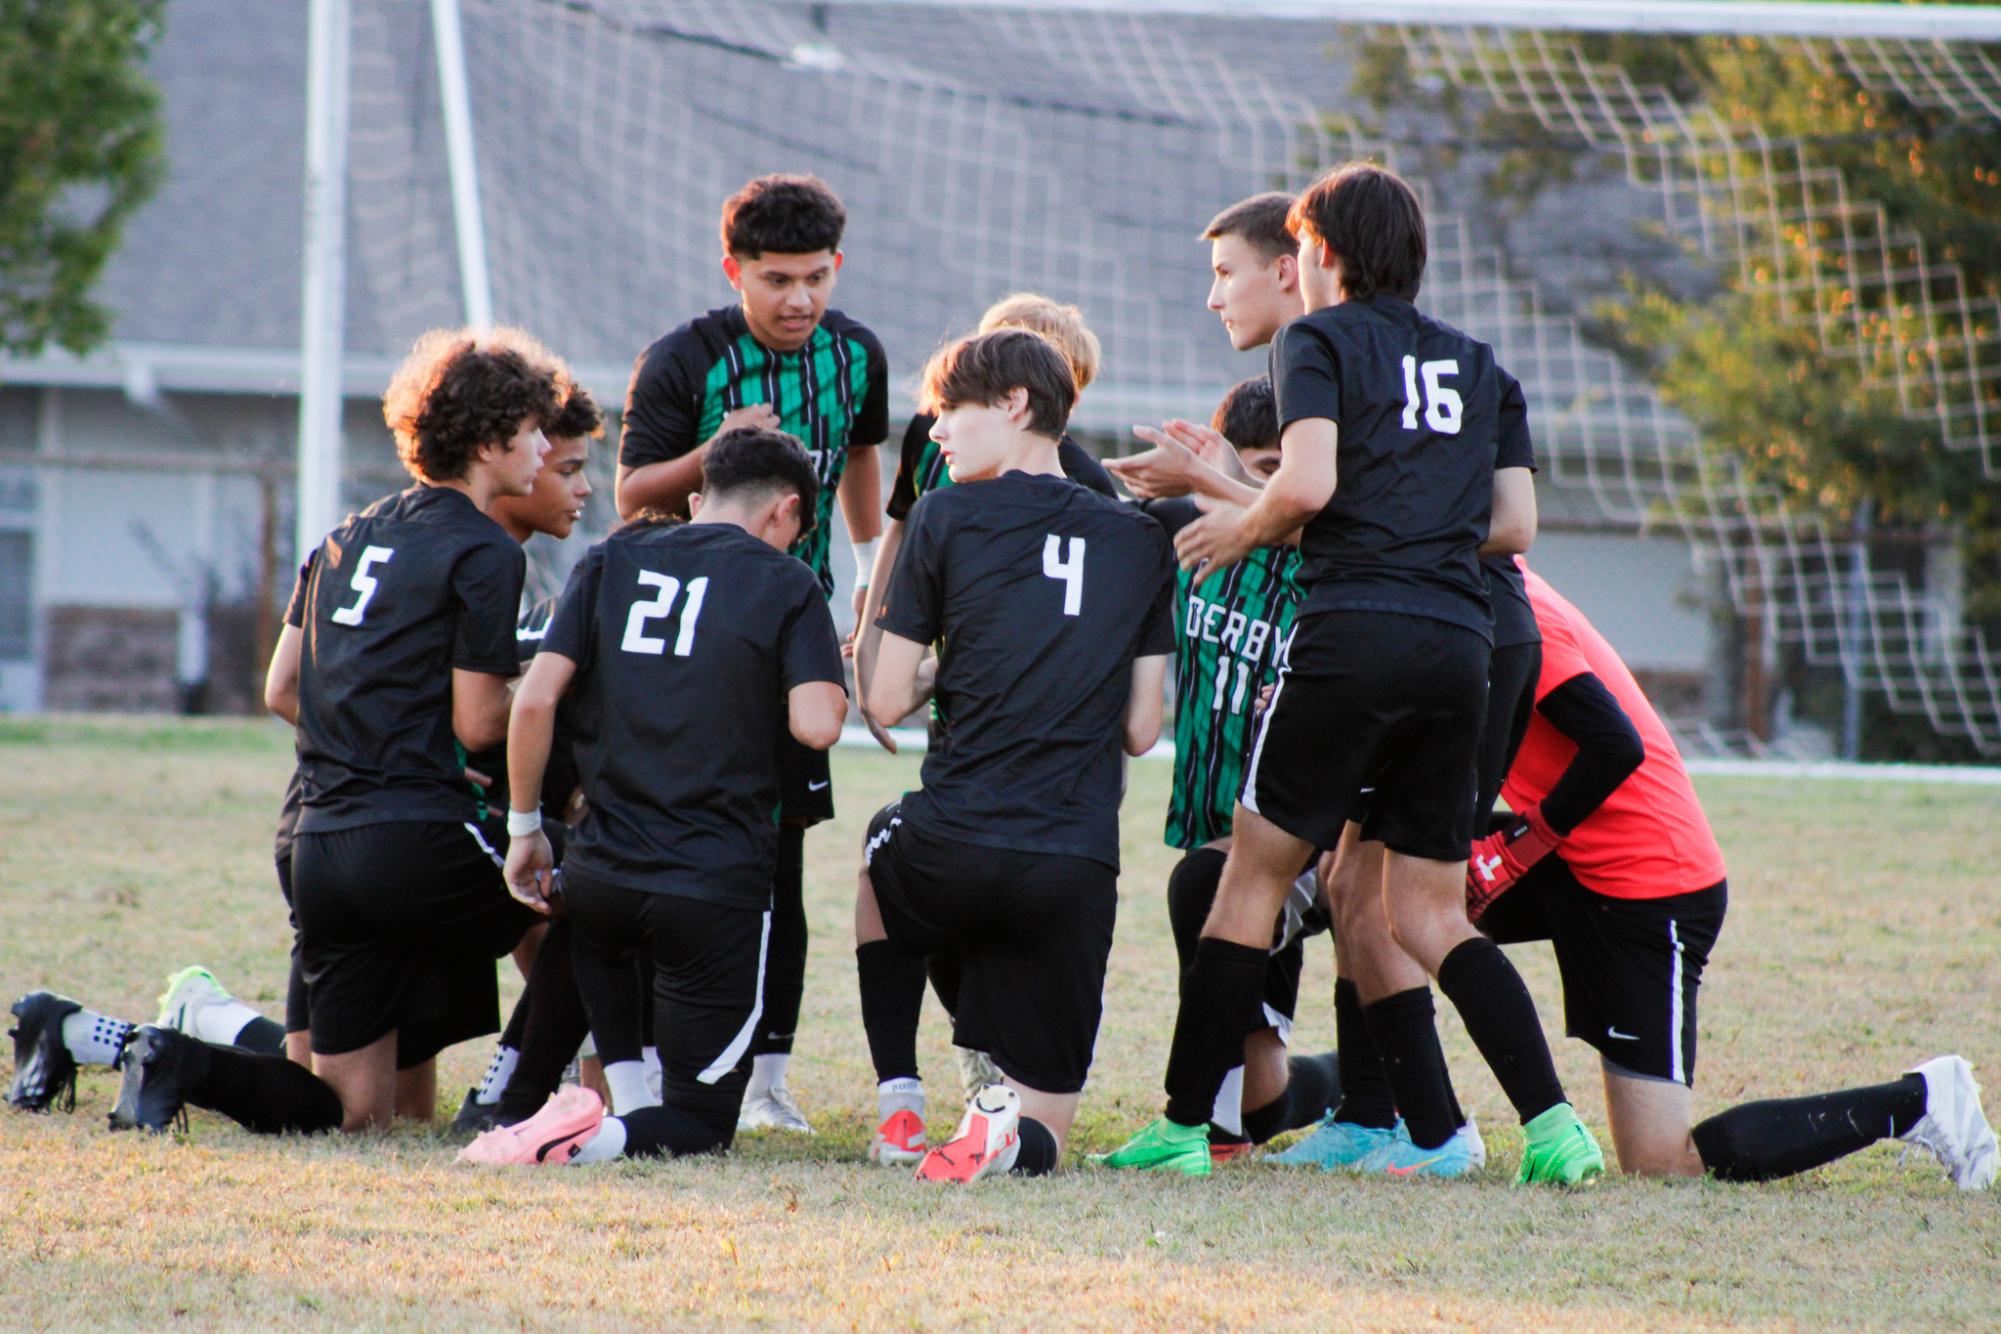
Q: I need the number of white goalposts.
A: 2